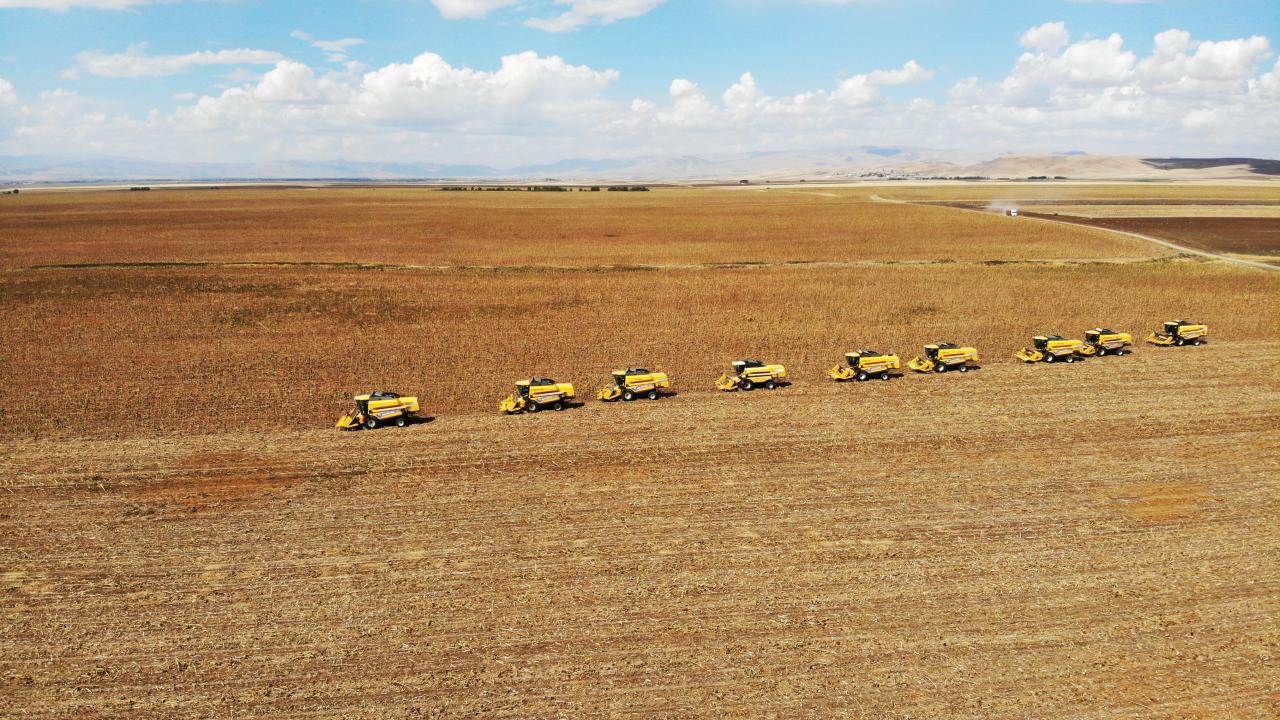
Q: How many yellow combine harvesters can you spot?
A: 9